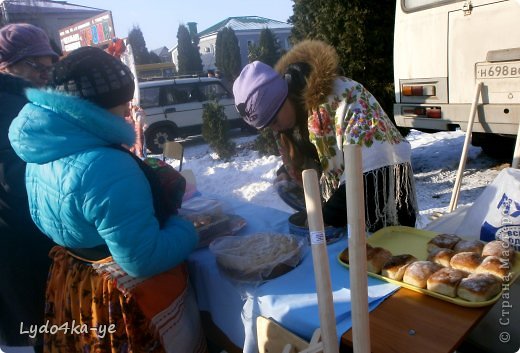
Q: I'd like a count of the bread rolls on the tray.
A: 12